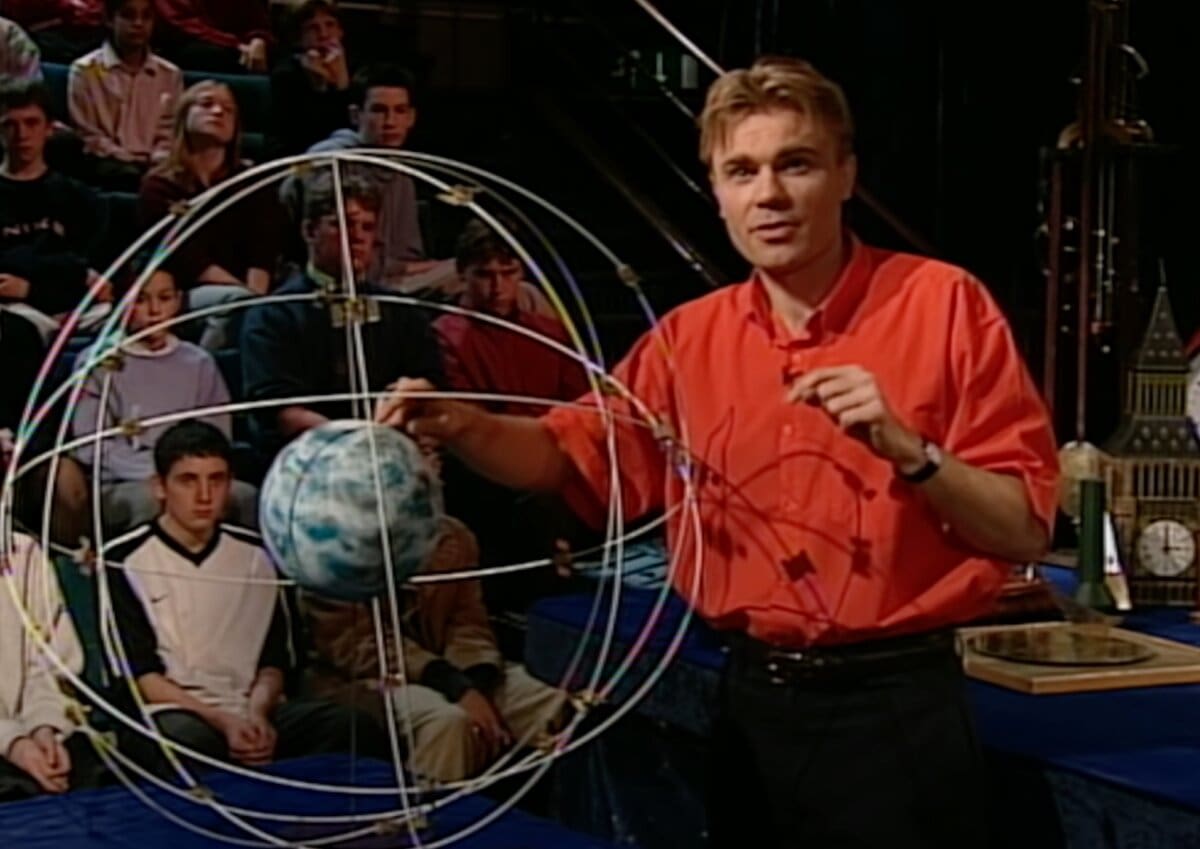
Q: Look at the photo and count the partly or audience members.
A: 15